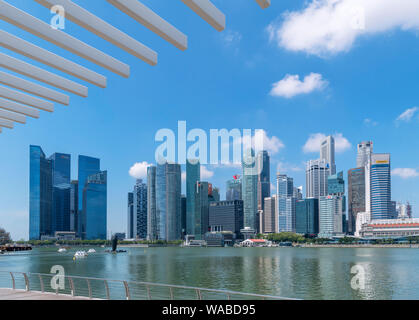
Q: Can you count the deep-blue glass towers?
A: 4